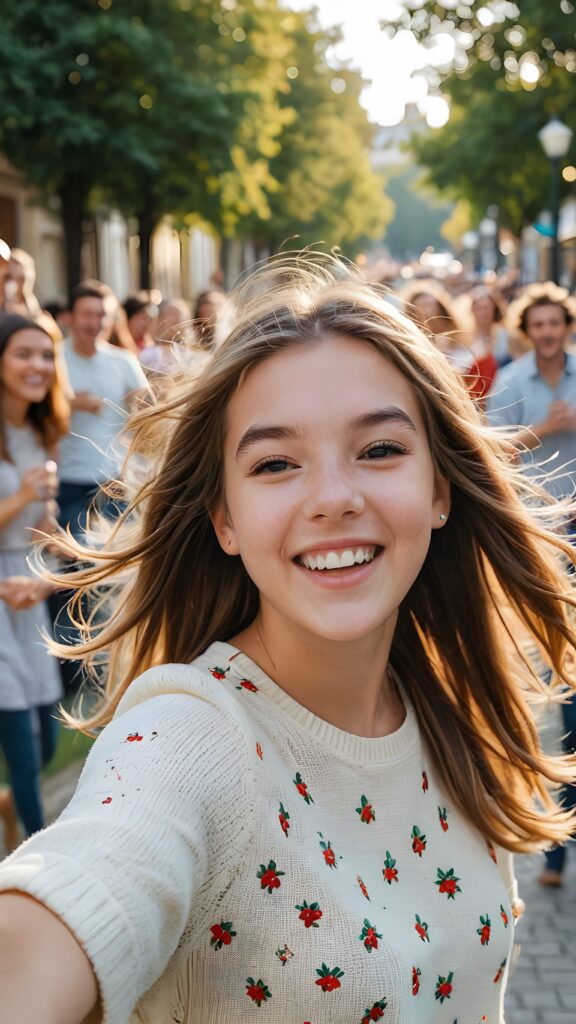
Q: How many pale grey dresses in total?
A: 1